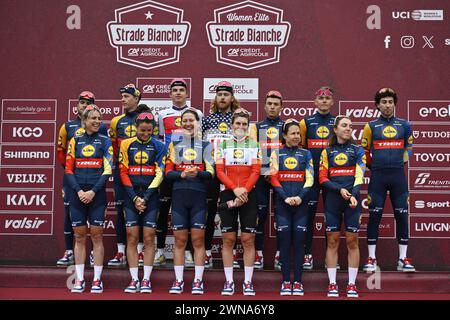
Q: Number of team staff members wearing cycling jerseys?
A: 13